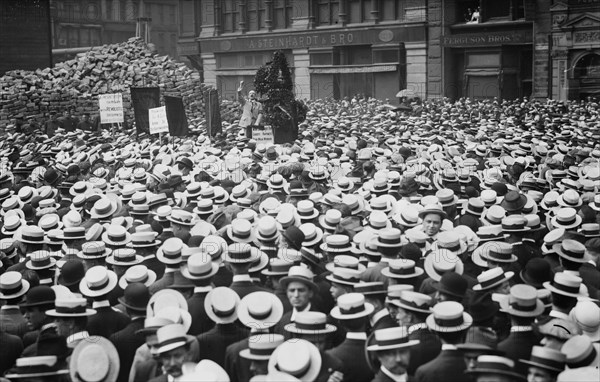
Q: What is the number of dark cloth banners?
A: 3